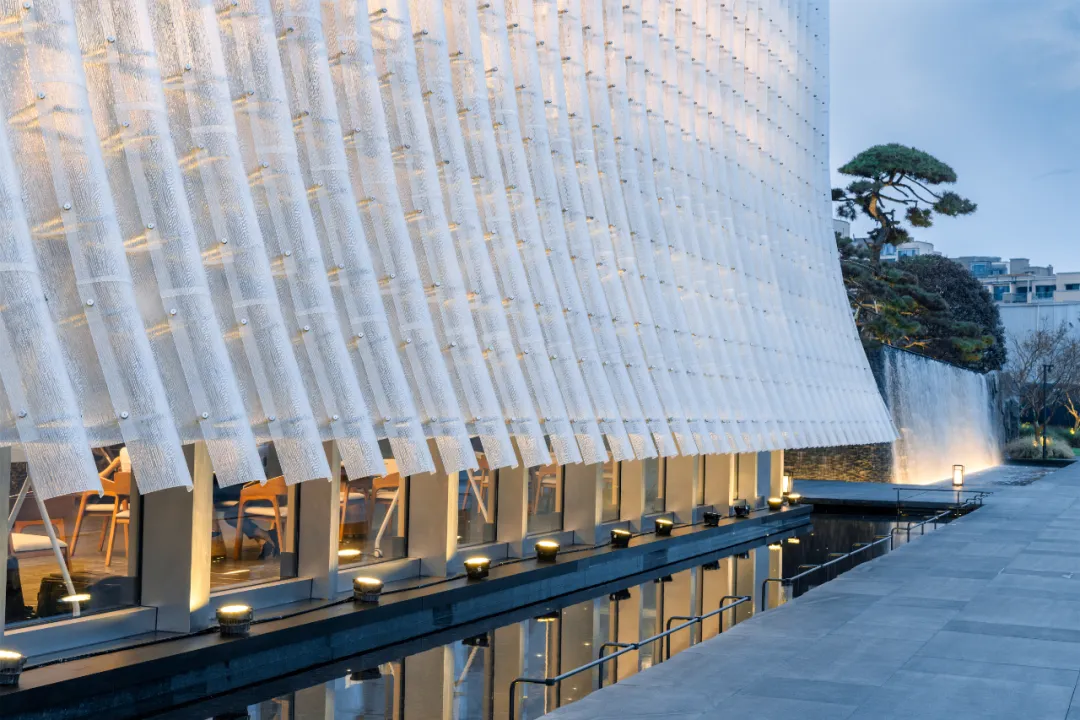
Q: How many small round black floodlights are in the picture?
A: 11